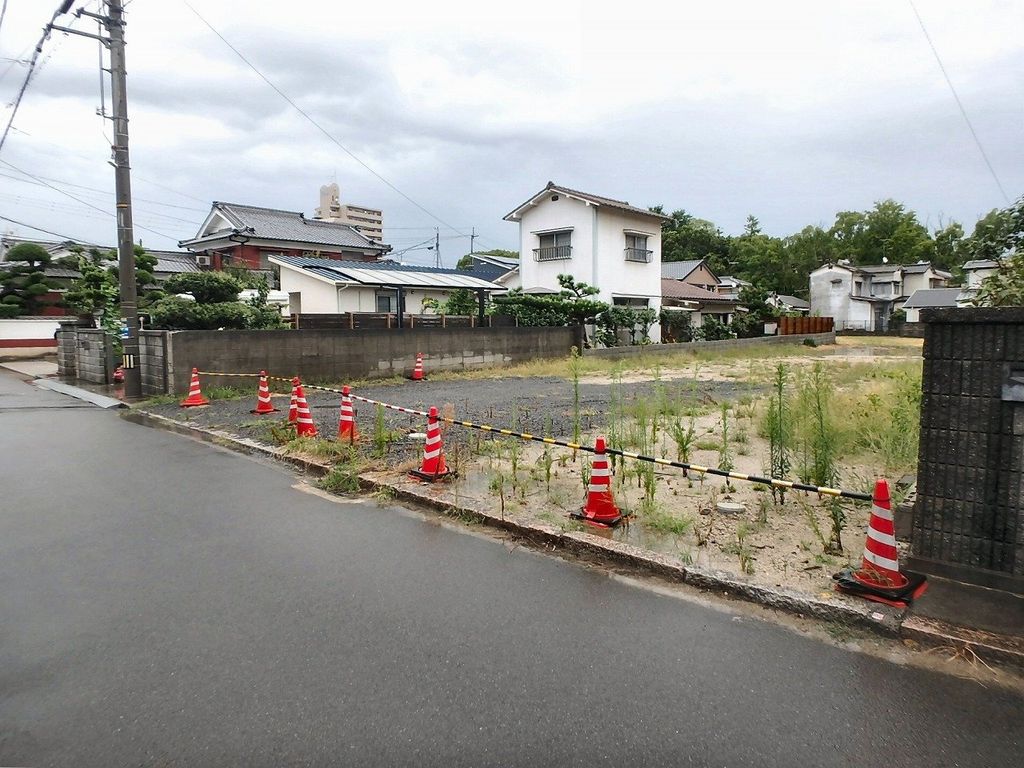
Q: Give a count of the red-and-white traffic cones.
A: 9